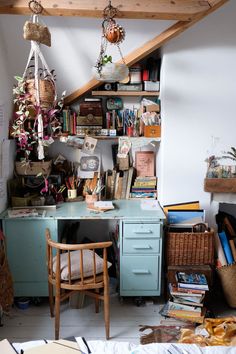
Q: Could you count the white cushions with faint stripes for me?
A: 1